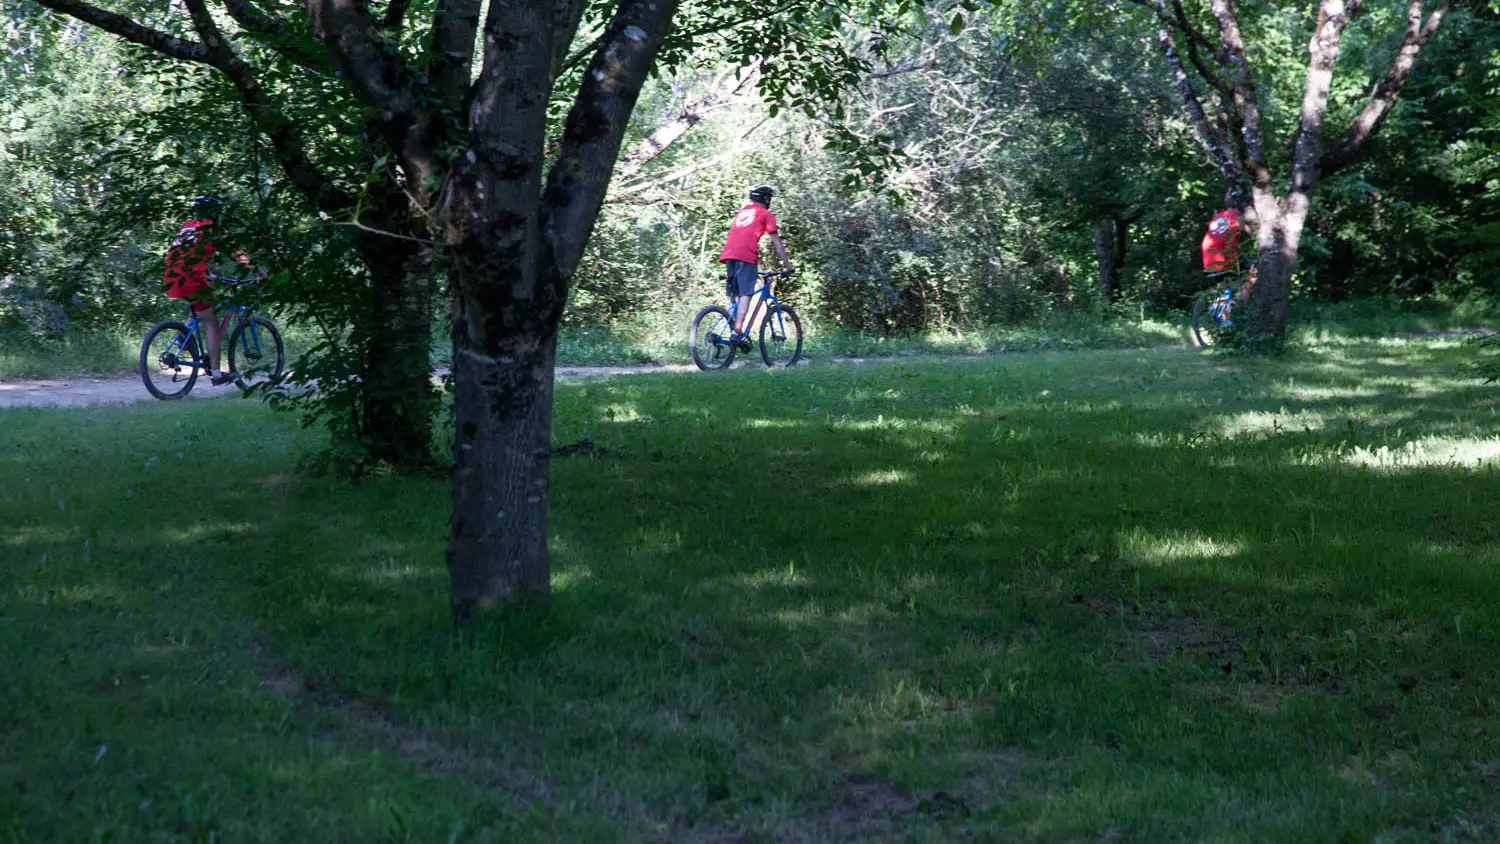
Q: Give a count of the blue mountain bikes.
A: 3